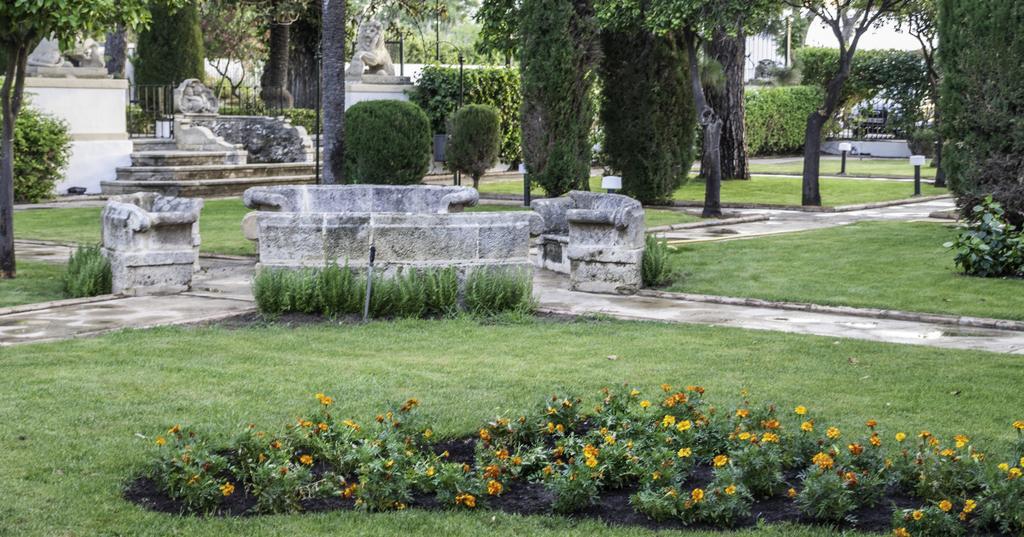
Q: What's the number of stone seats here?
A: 4